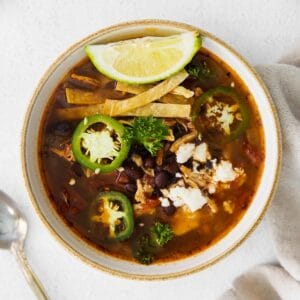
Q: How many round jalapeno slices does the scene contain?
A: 3